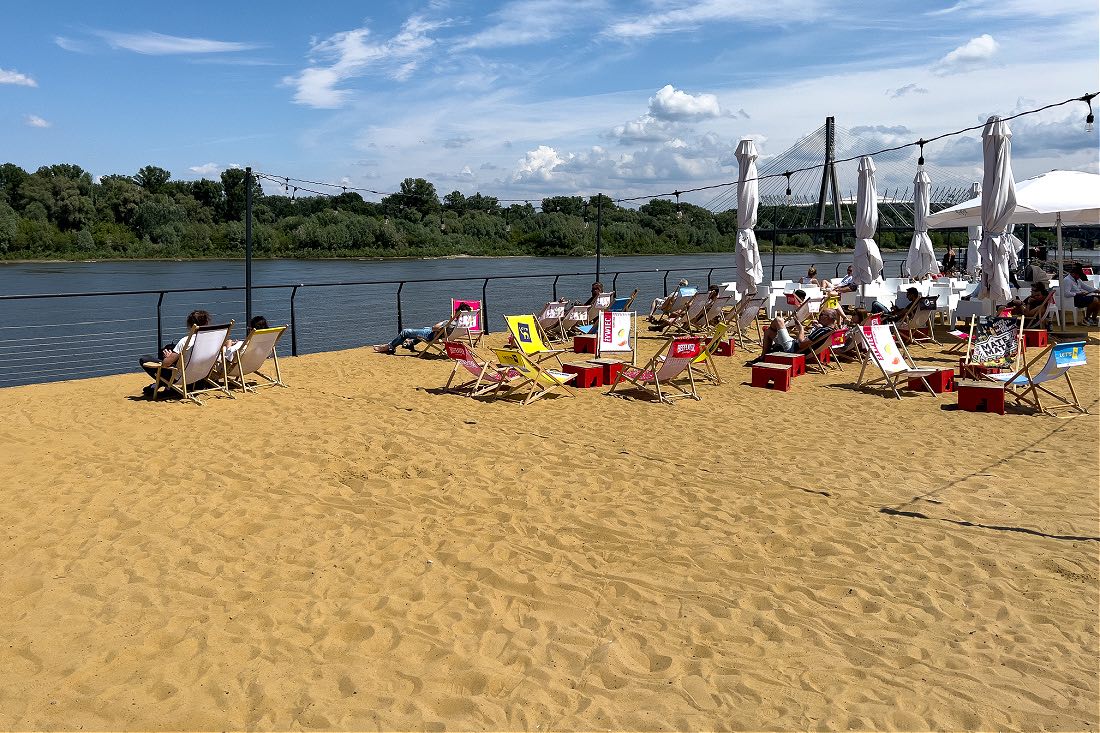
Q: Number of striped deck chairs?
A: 0